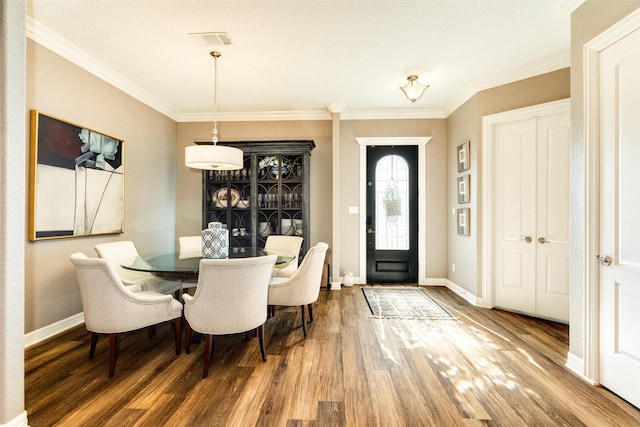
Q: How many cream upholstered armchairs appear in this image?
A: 6